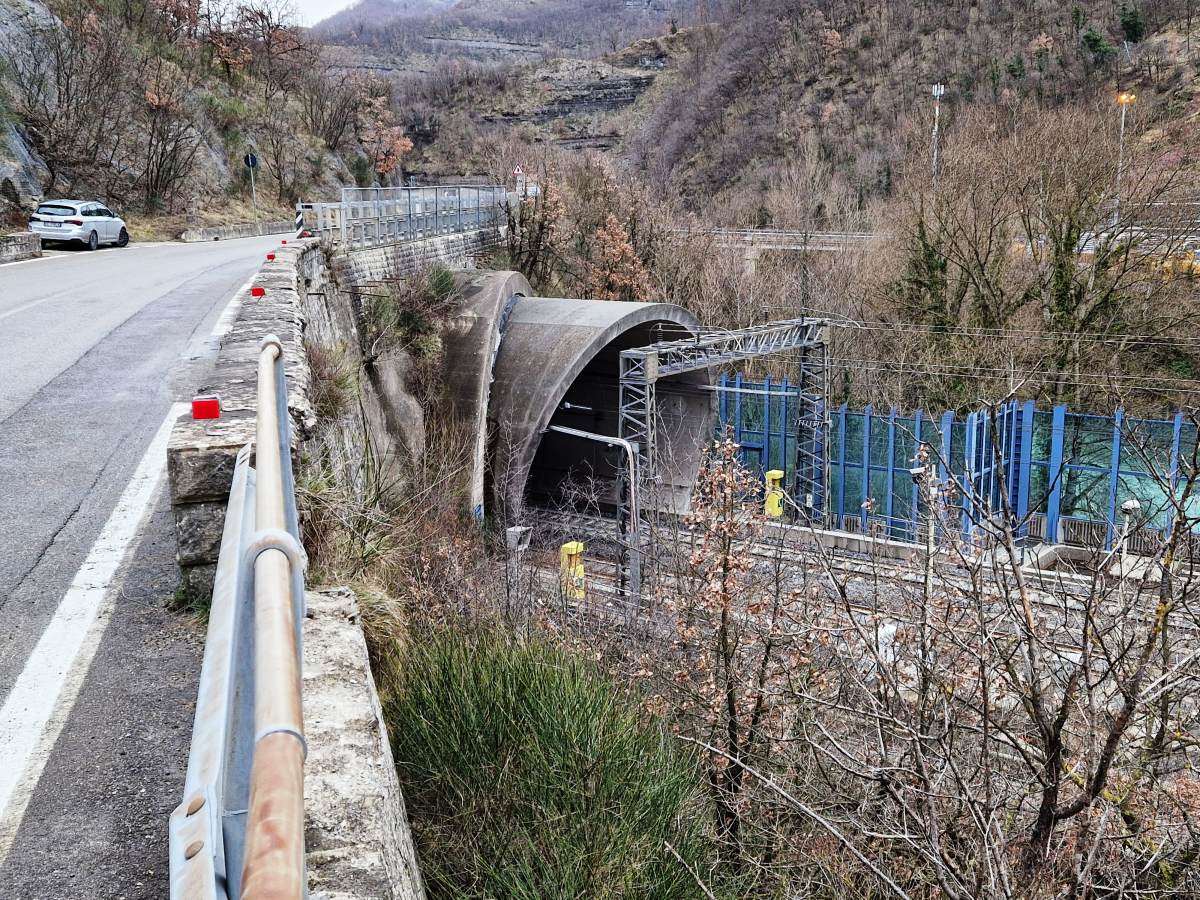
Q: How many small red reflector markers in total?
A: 5